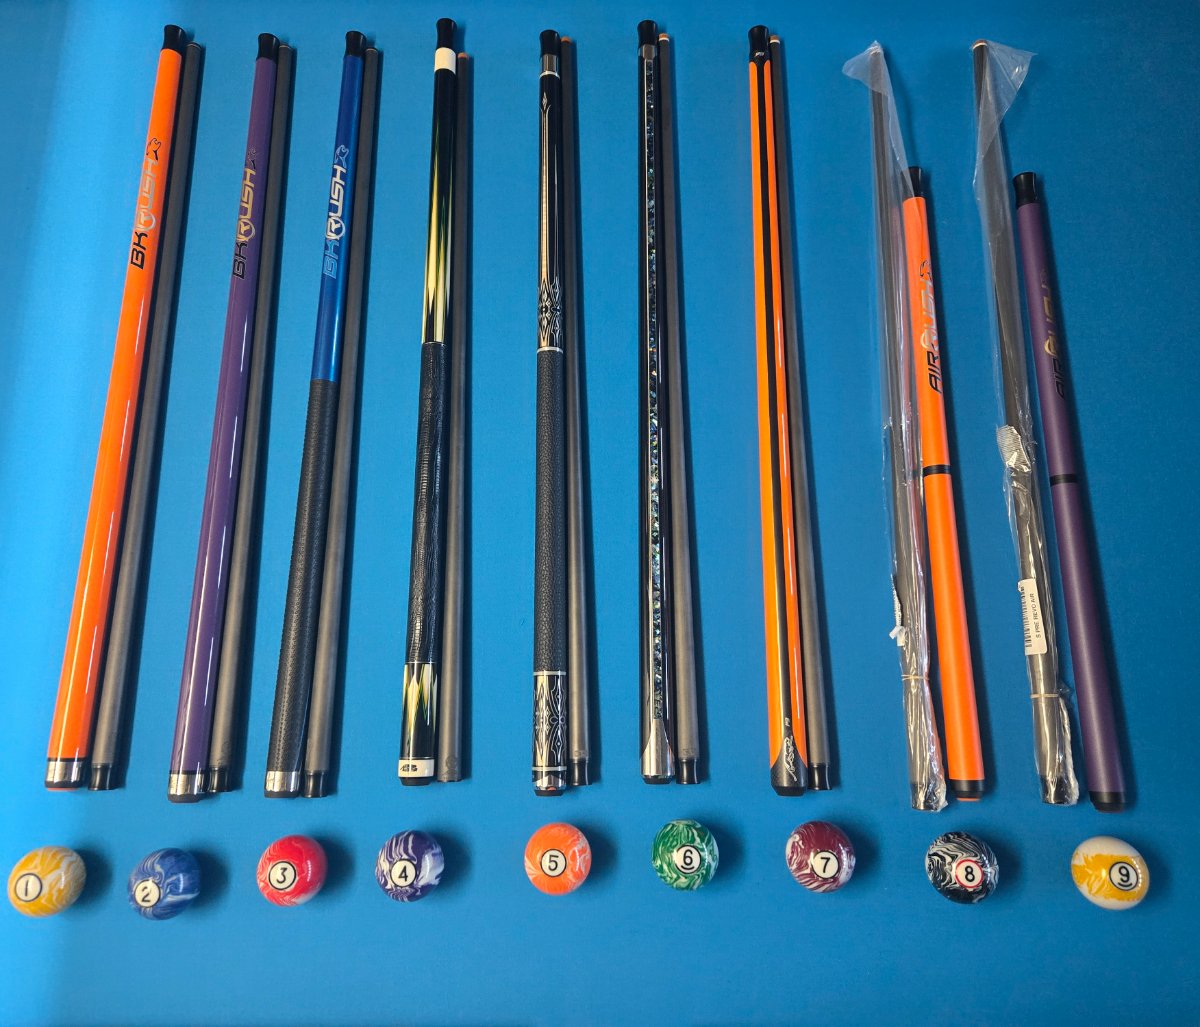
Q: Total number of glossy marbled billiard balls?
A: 9